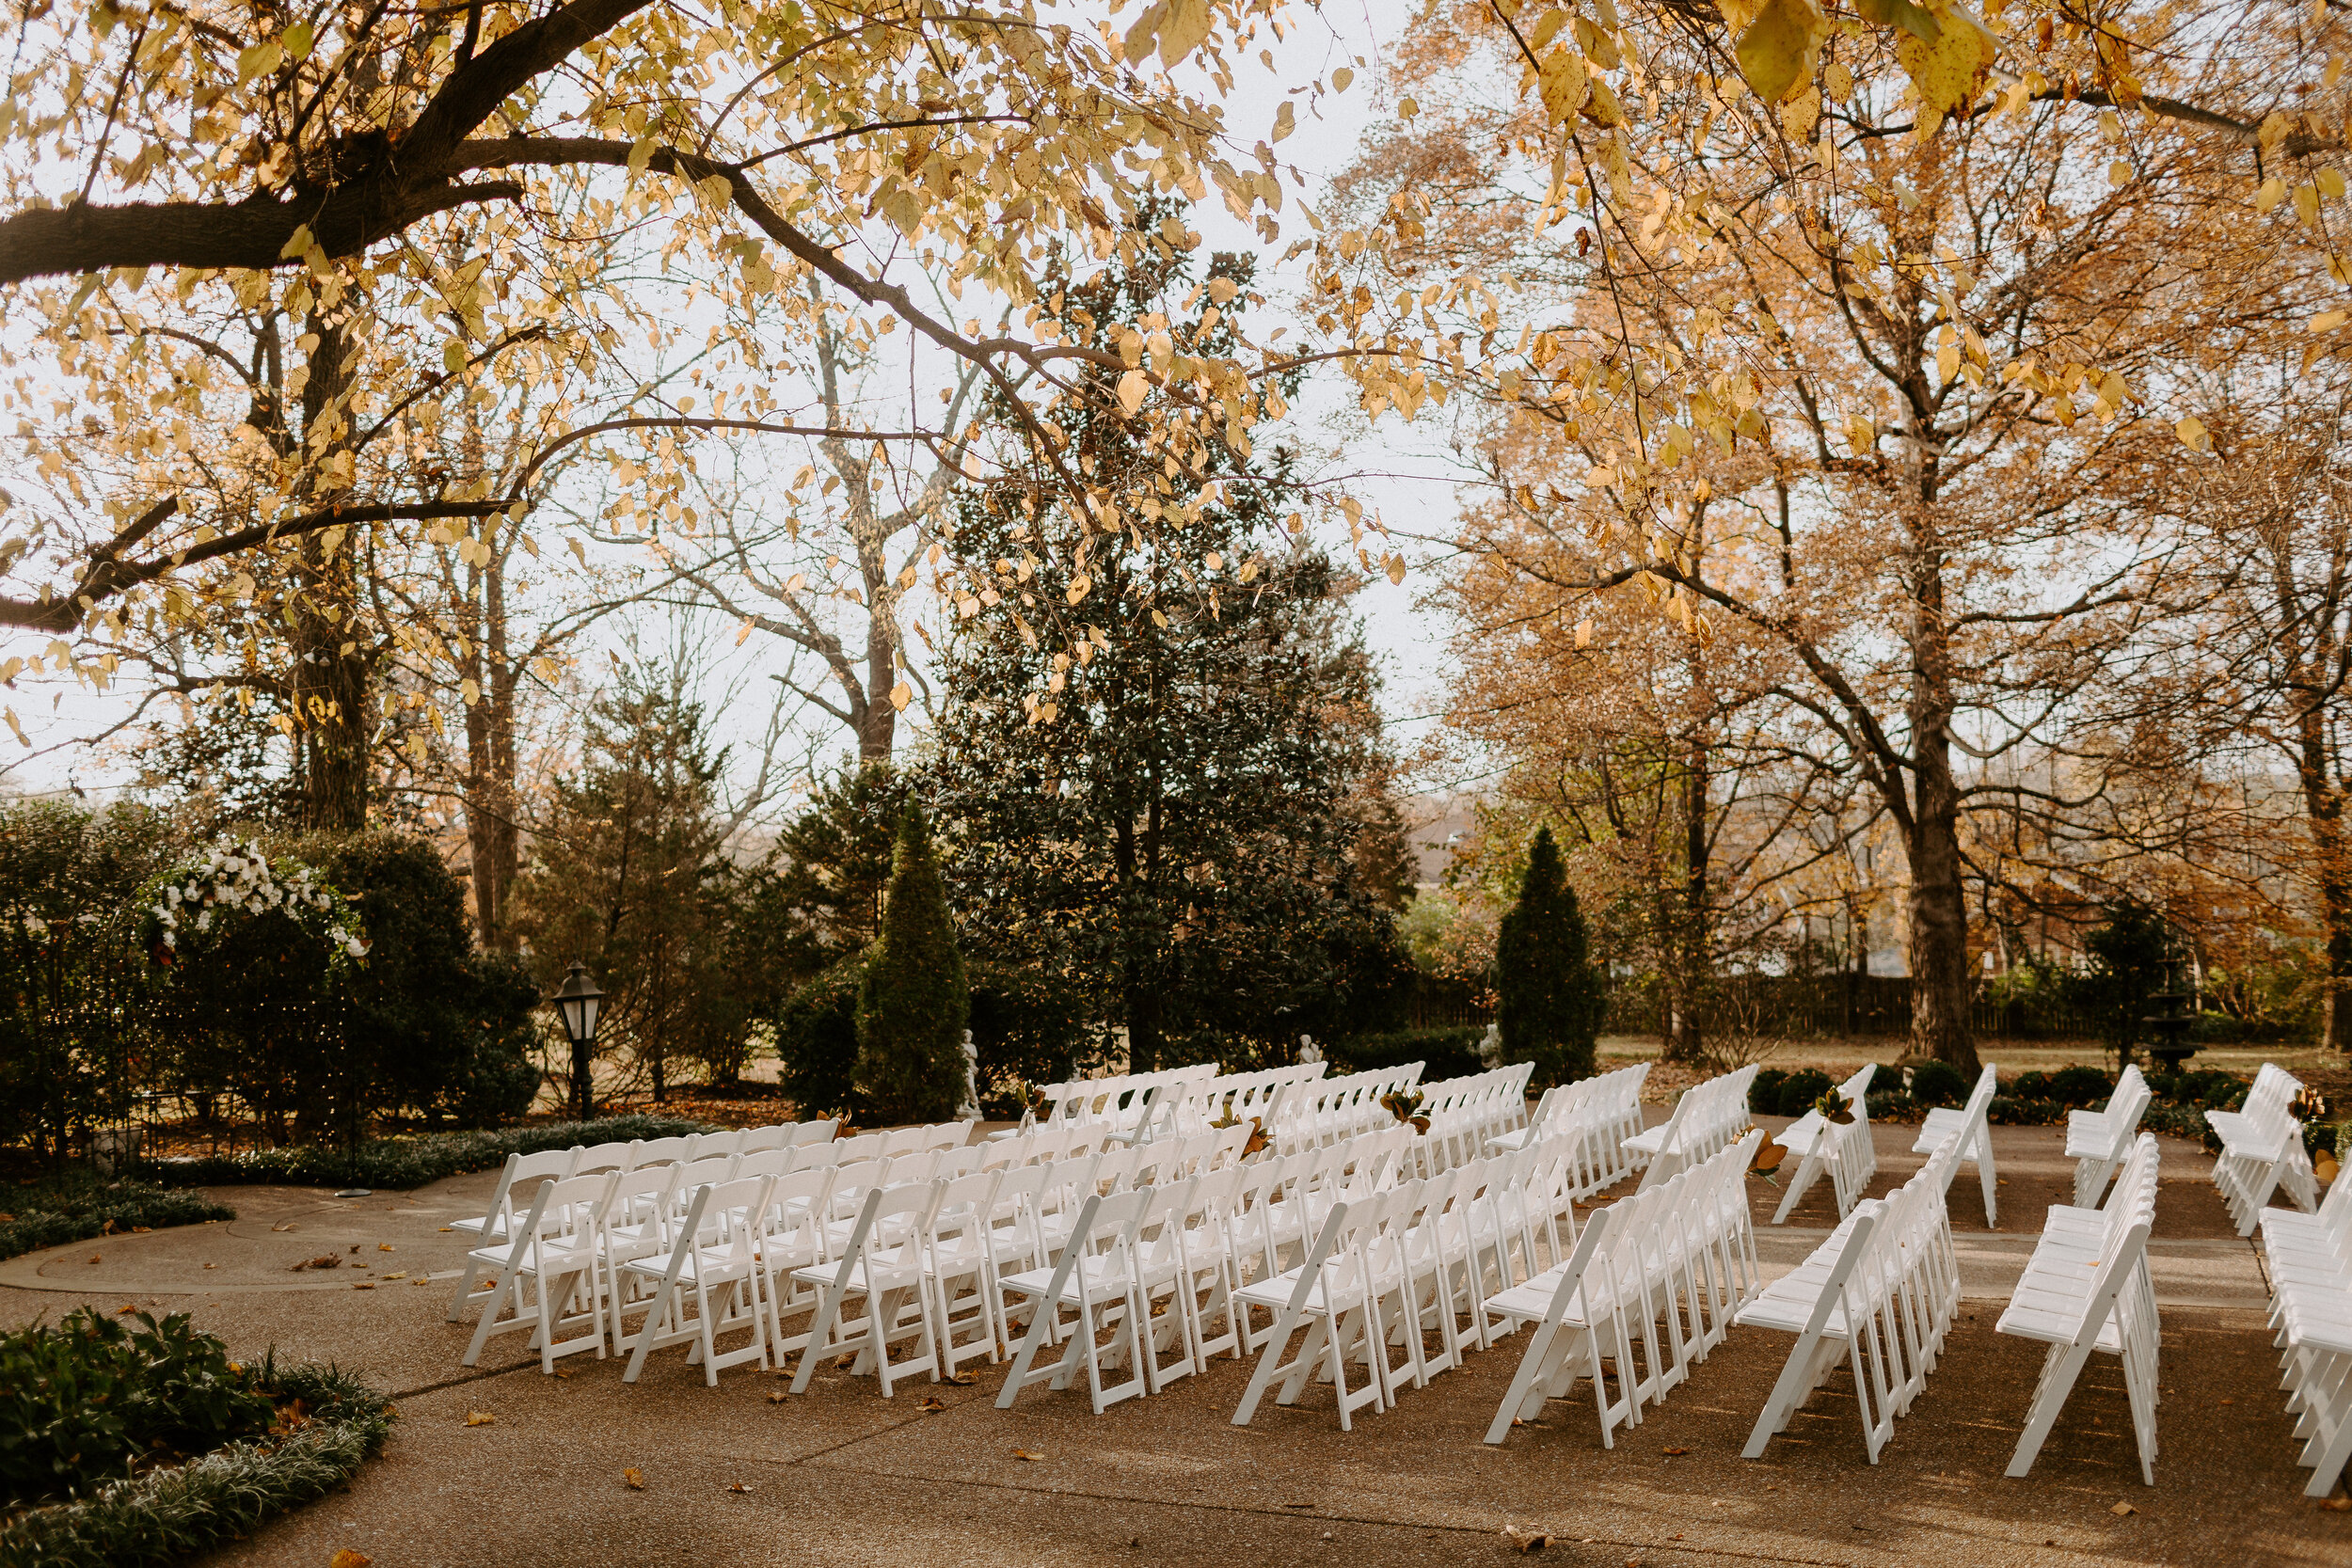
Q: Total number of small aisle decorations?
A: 8